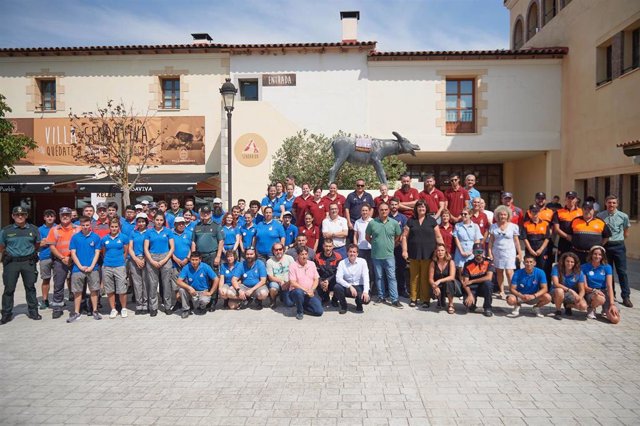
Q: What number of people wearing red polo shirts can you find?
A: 10